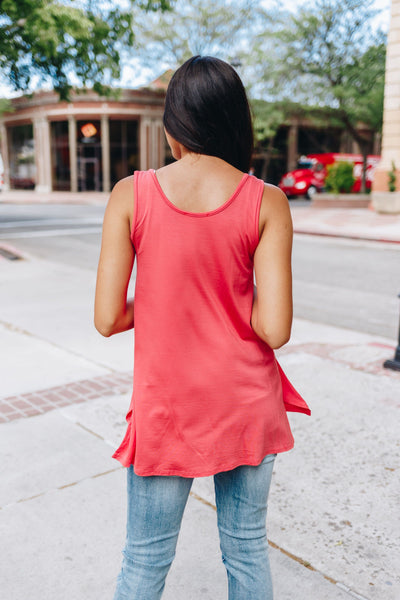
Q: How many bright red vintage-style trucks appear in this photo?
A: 1